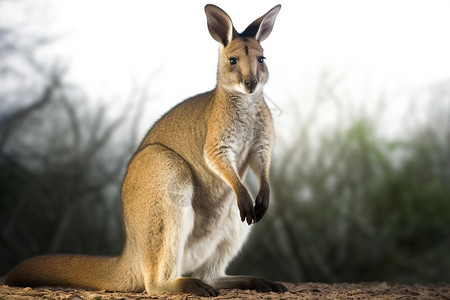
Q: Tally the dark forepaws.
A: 2